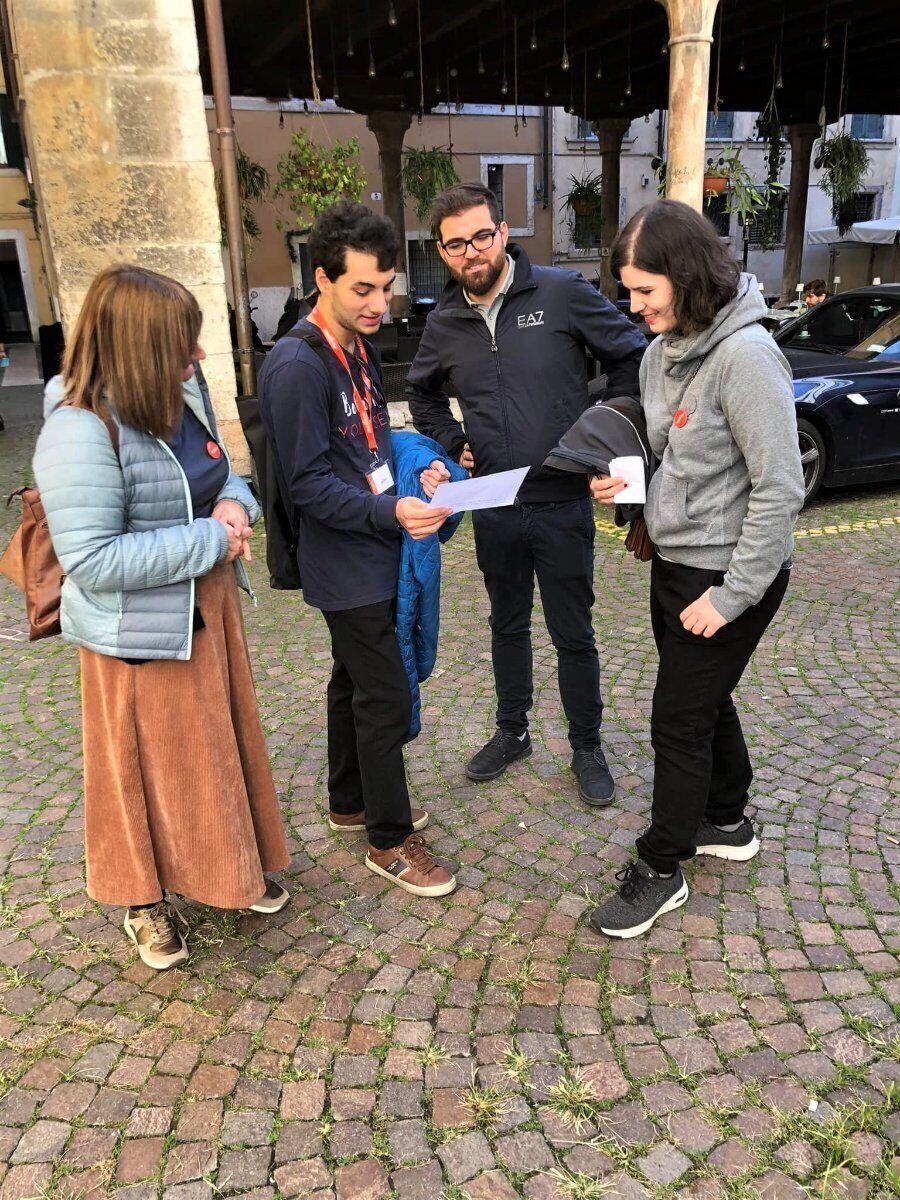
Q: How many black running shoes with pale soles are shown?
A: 2